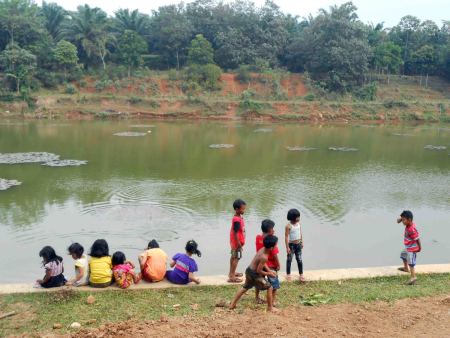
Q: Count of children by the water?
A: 11